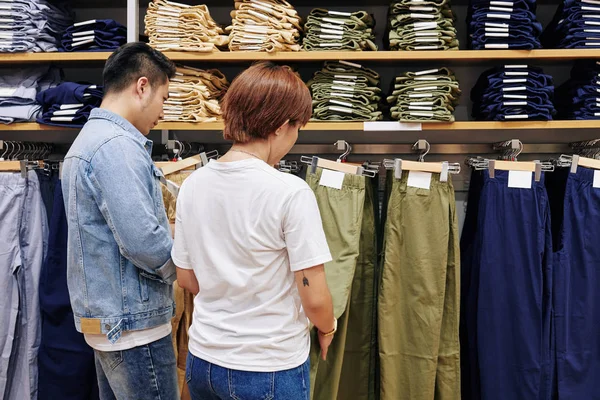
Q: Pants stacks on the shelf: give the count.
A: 15